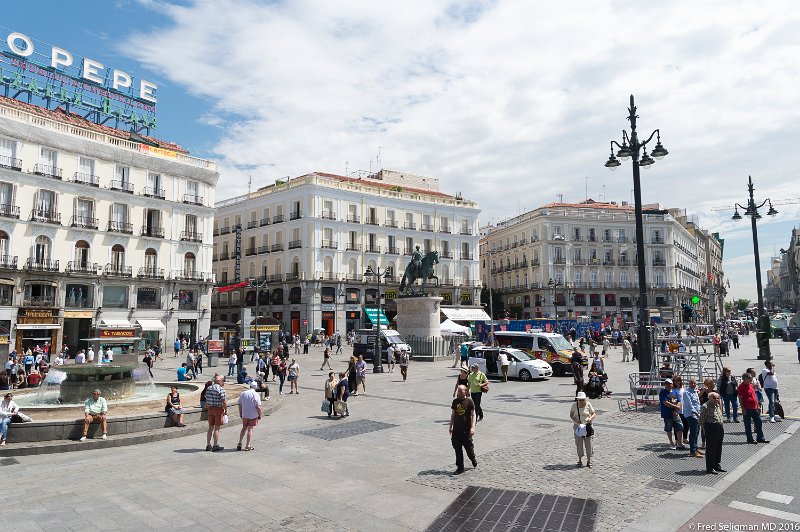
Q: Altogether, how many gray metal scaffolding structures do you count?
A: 1